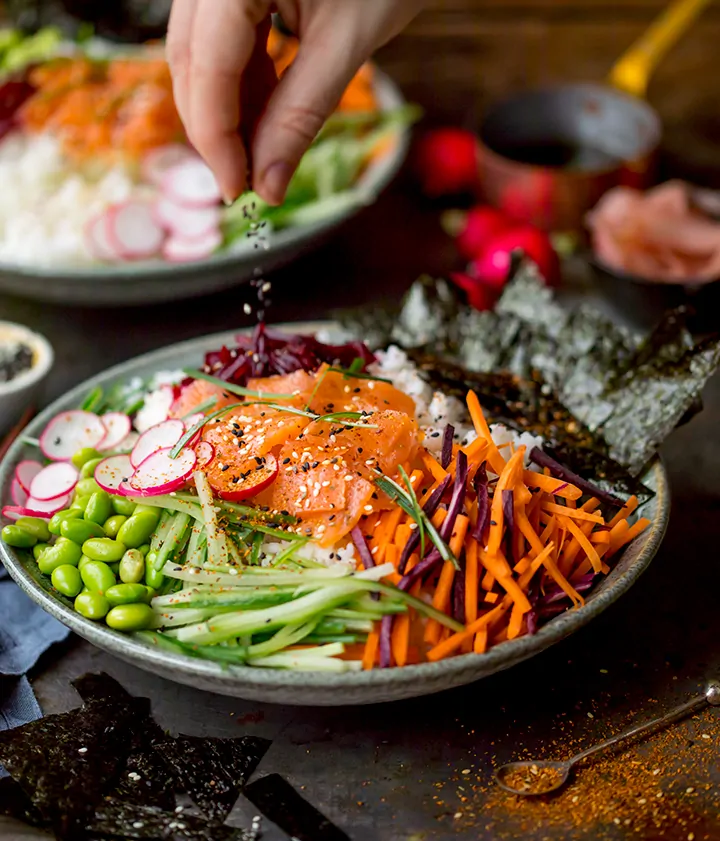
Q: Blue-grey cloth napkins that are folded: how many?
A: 1